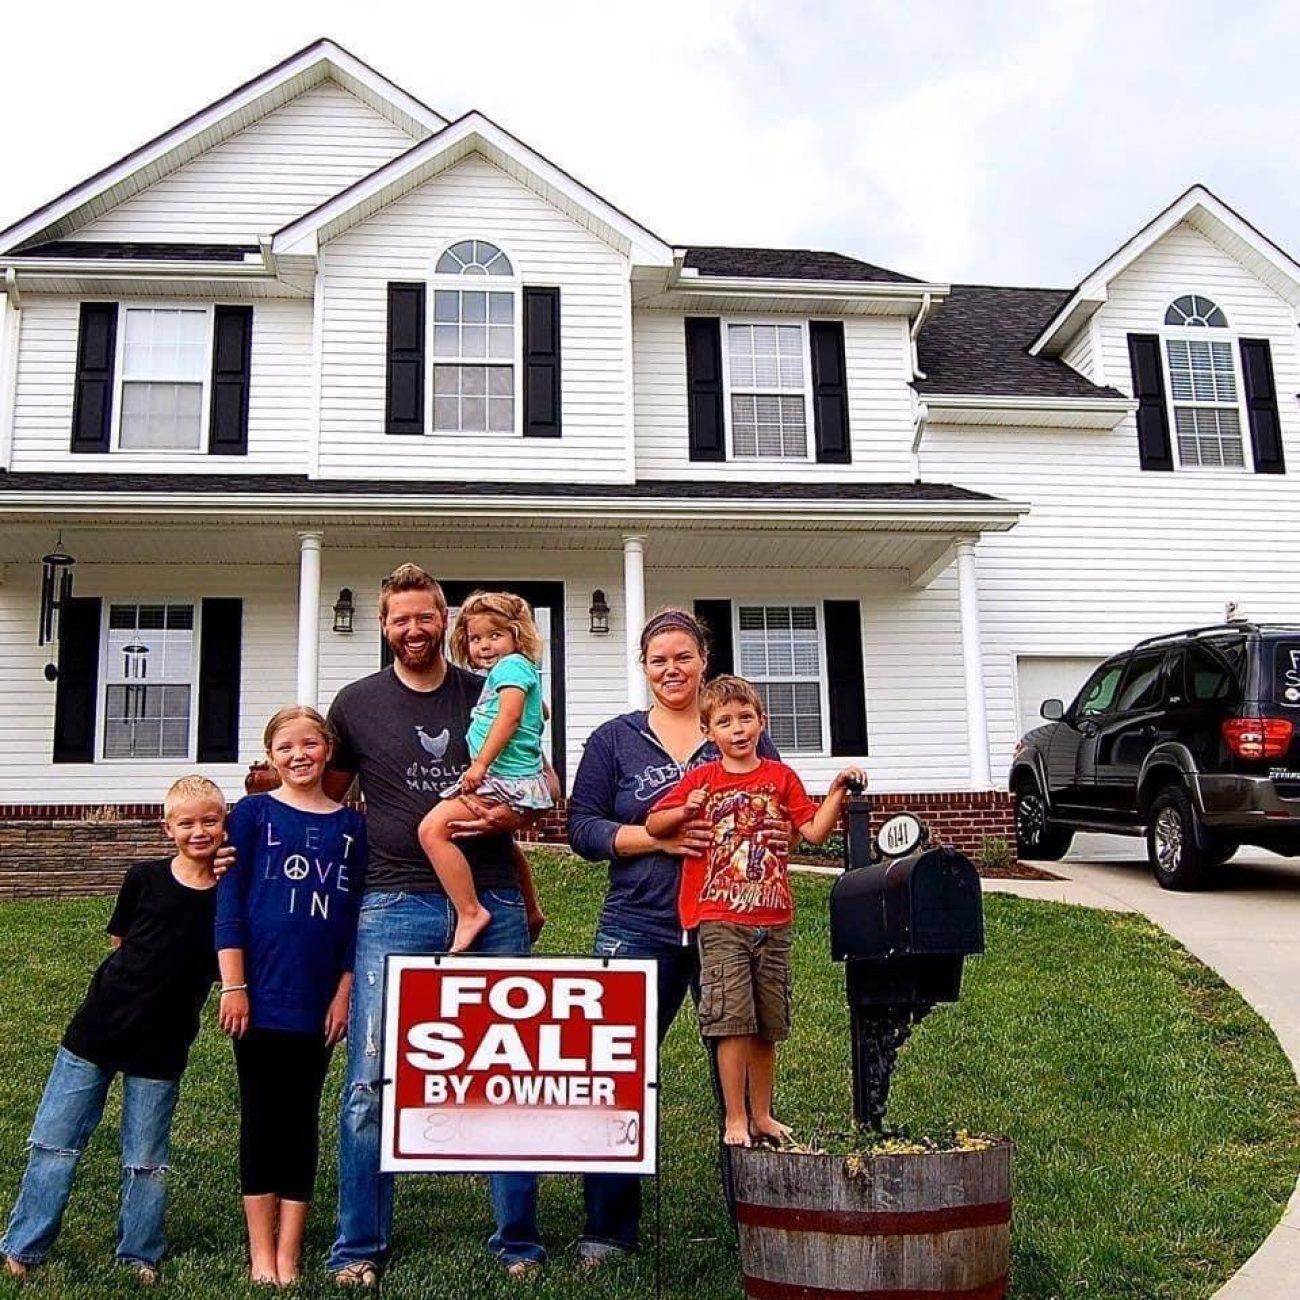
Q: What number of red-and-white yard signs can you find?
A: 1